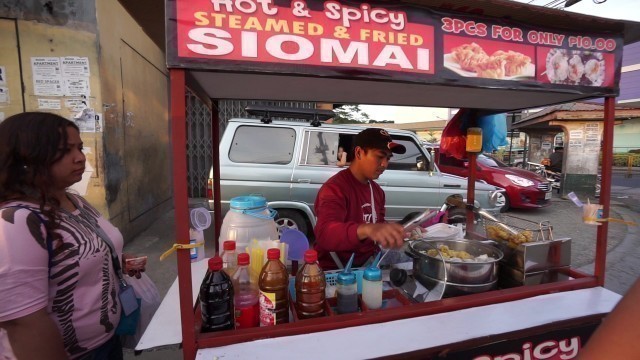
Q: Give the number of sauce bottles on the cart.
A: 7